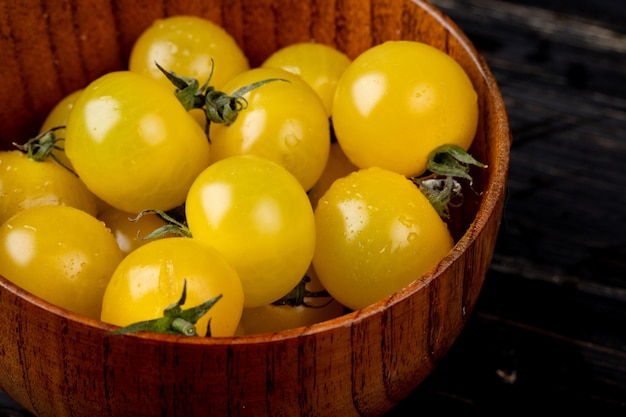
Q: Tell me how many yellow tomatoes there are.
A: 14